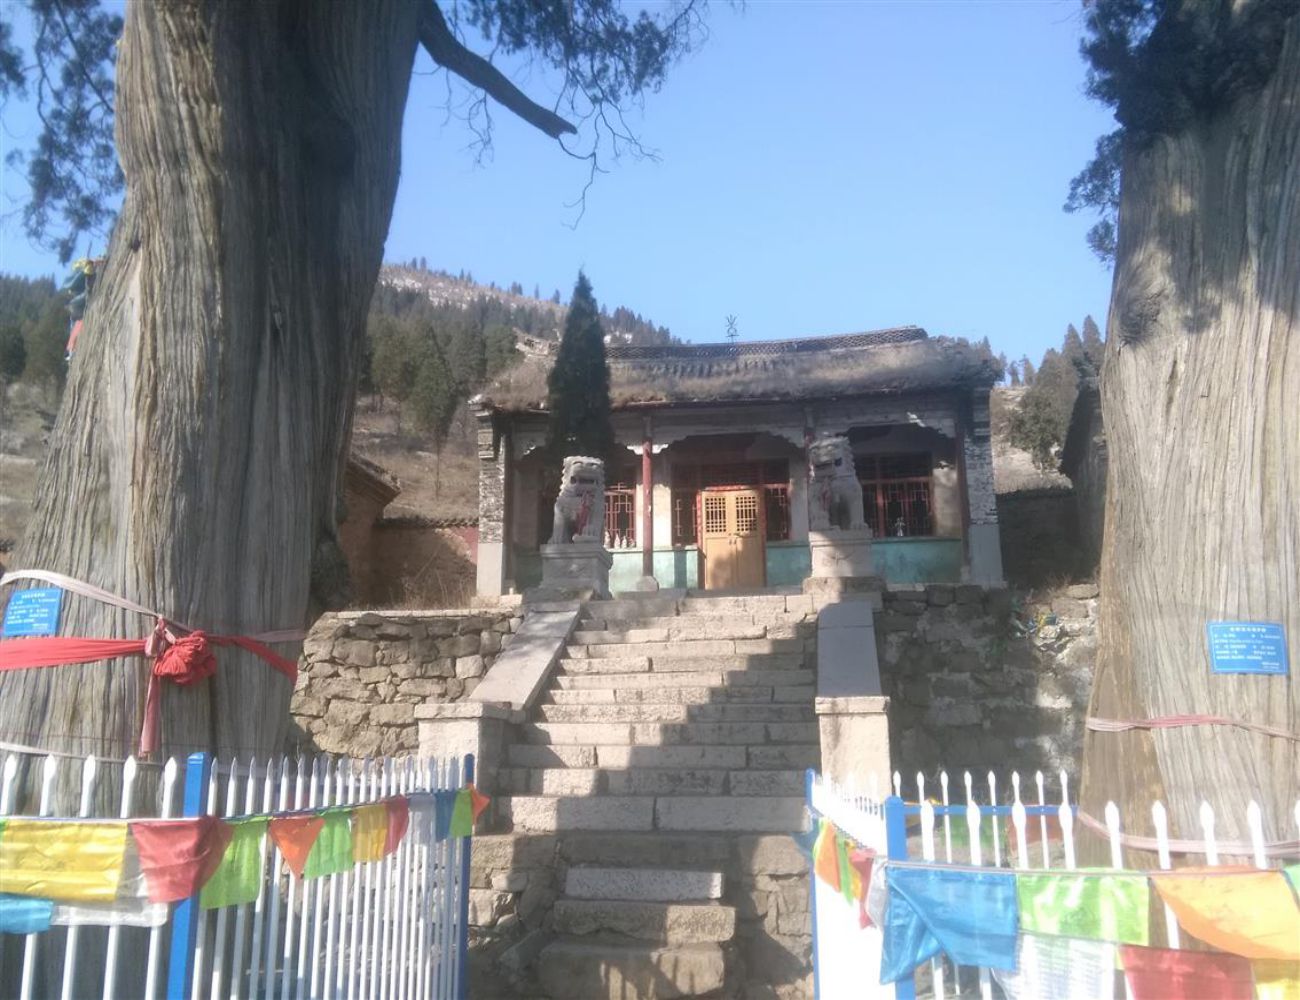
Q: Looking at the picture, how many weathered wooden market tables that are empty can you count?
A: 0